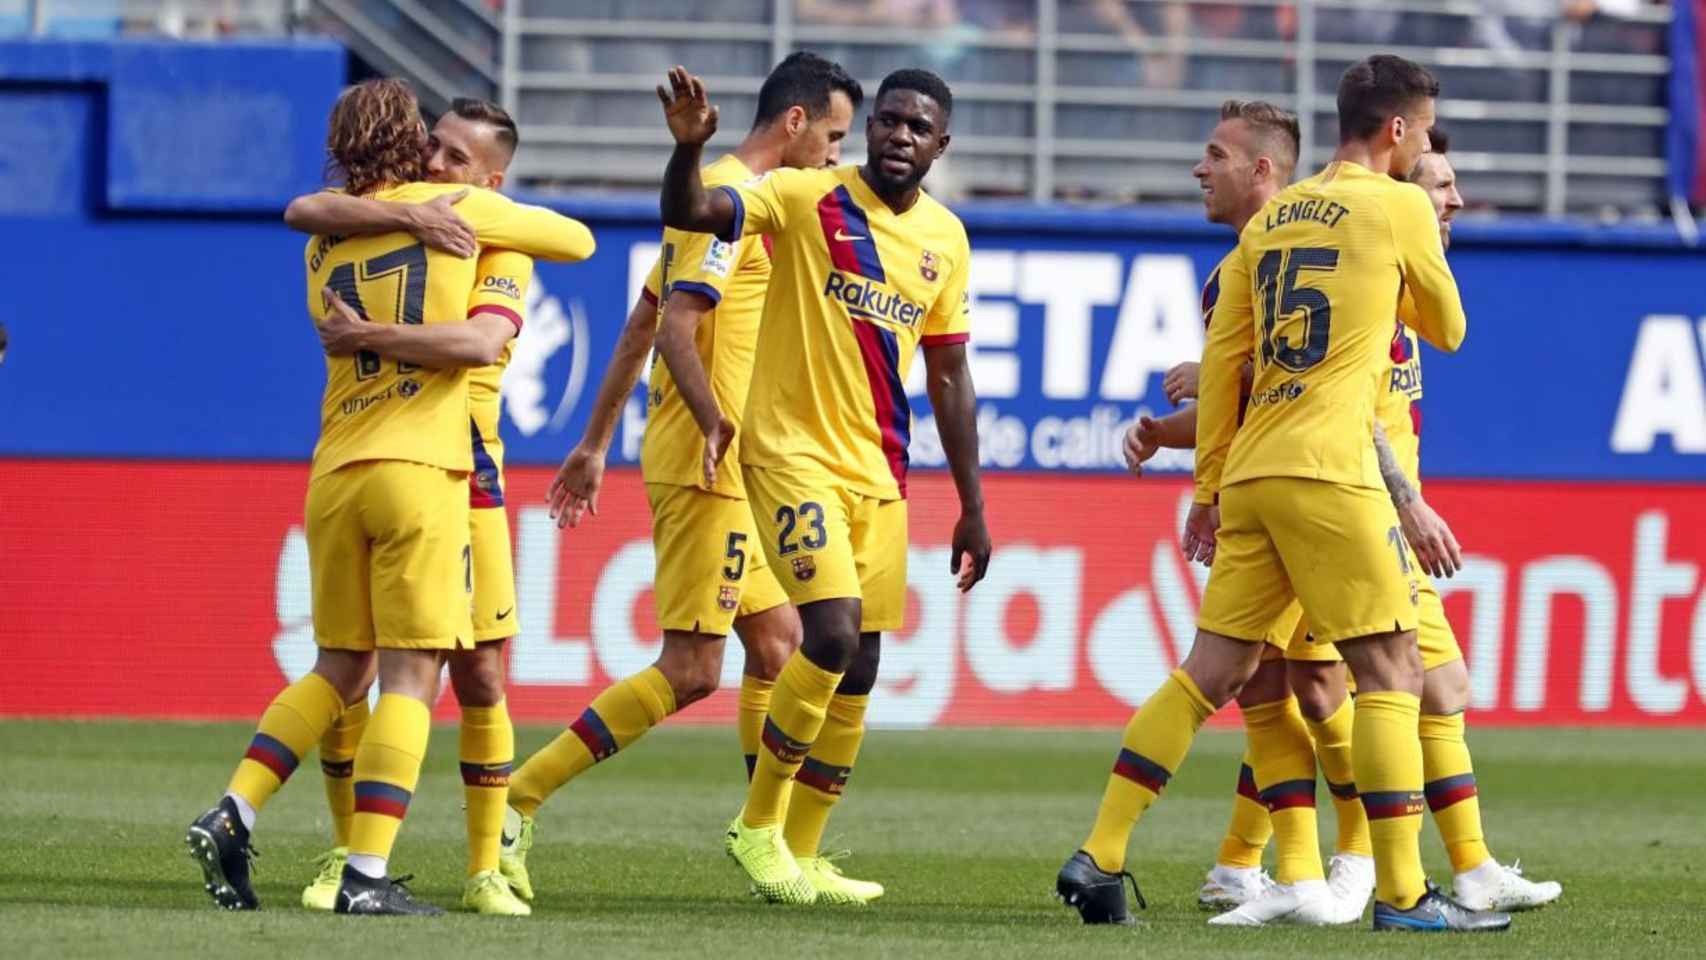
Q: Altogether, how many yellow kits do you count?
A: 7